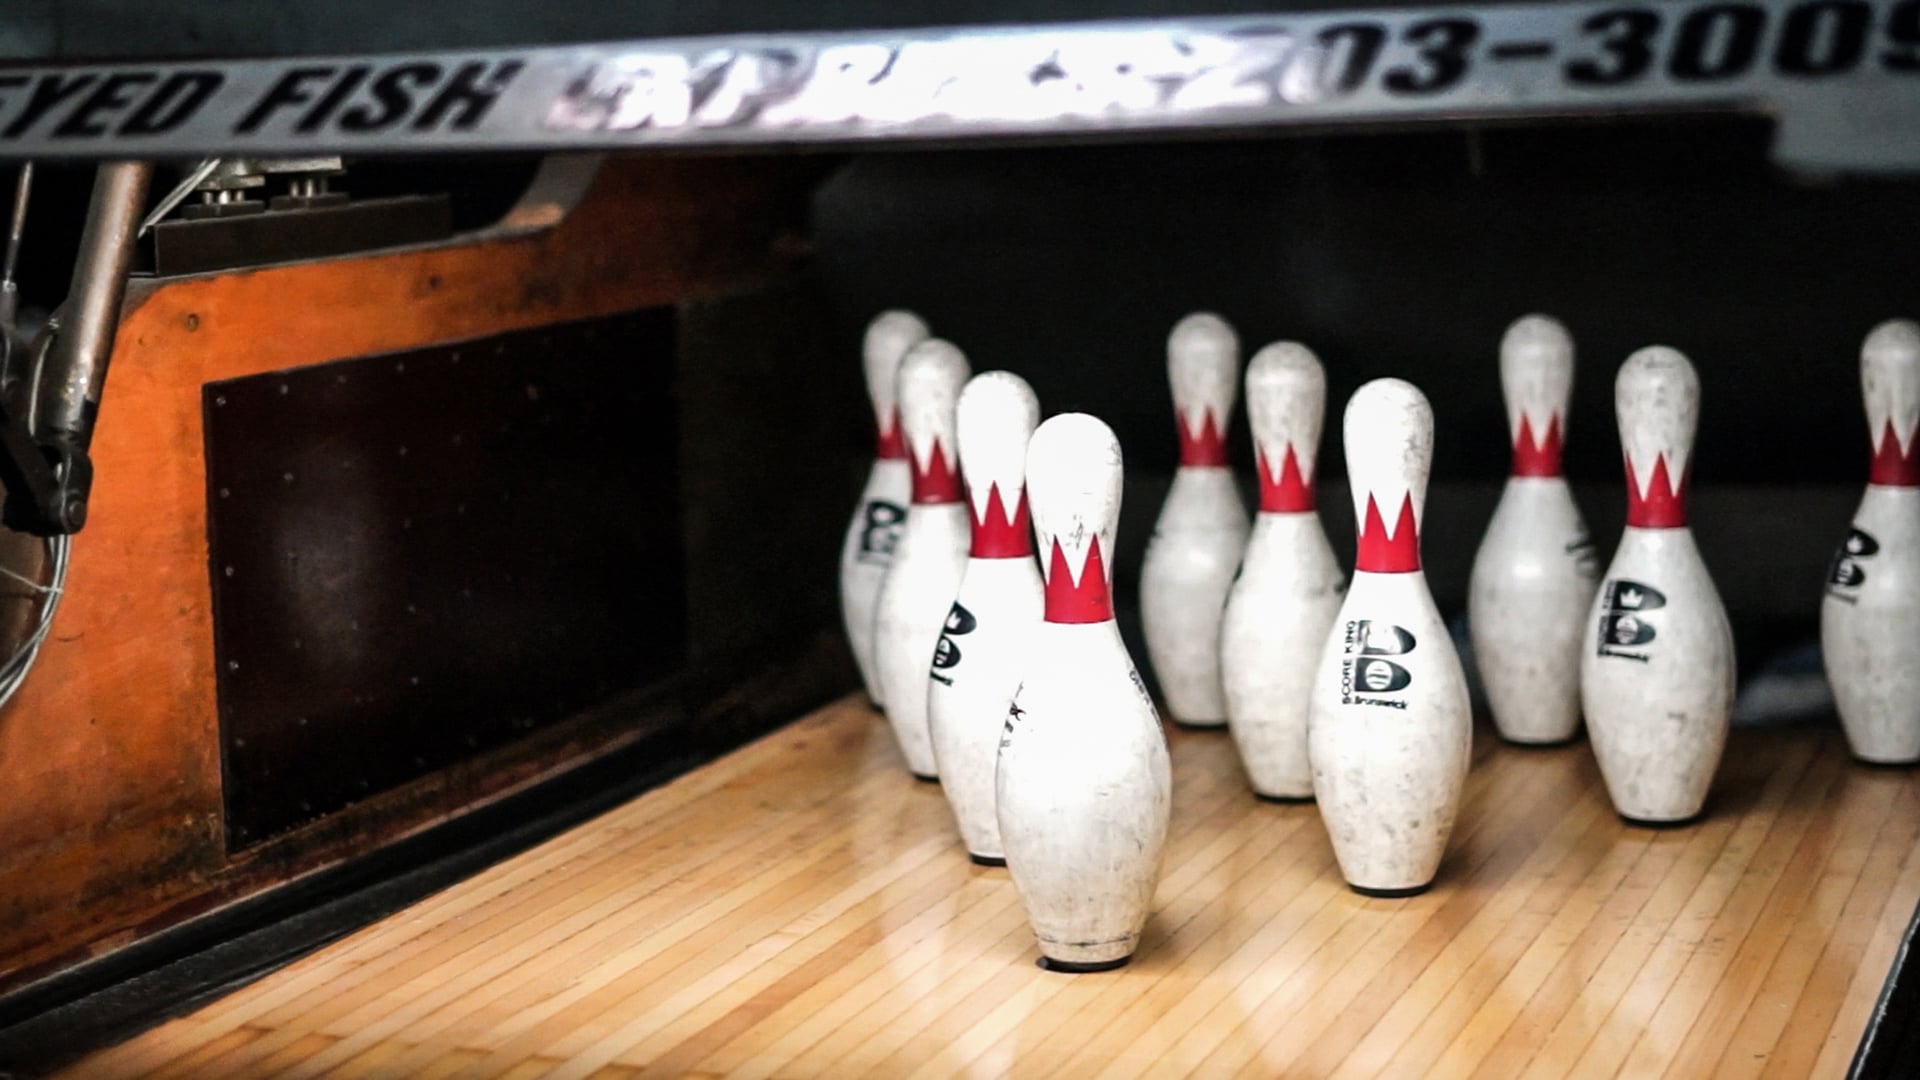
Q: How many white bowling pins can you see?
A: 10